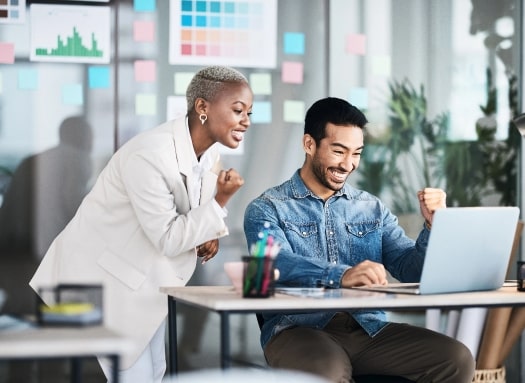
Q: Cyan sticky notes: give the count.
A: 7